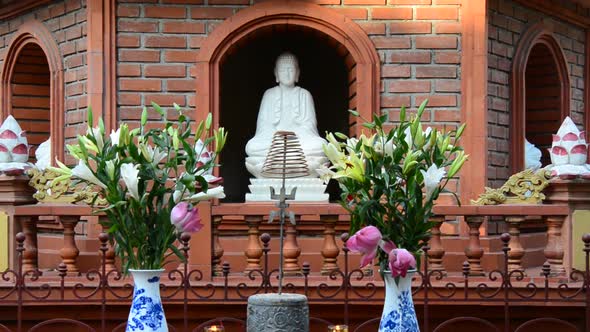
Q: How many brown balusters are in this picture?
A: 11